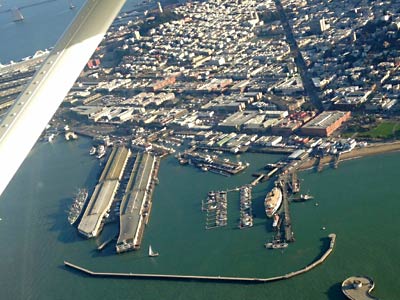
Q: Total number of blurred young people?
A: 0